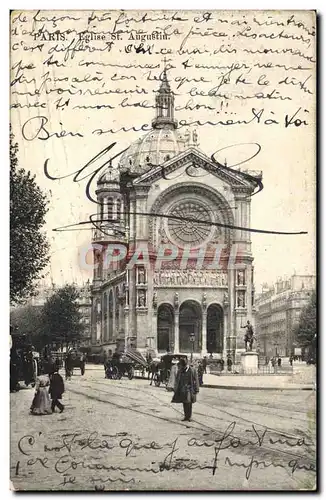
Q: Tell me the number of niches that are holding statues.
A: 4